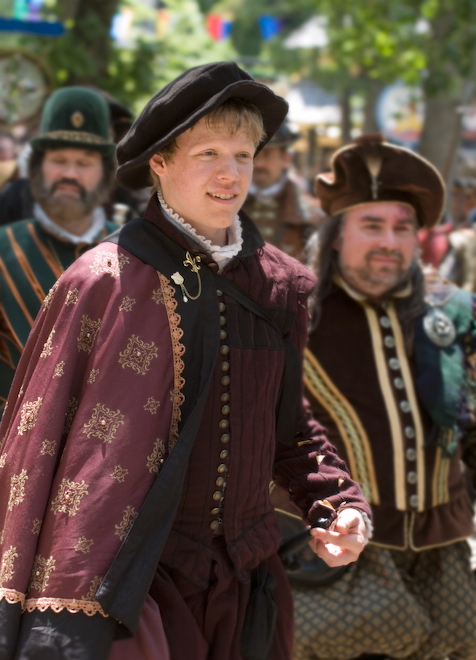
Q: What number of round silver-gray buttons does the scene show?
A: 9